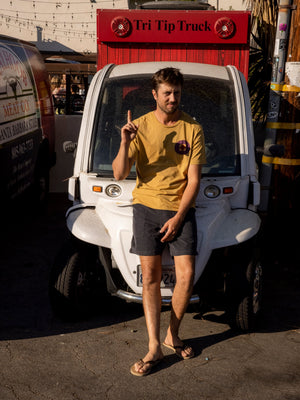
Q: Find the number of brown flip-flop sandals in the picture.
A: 2